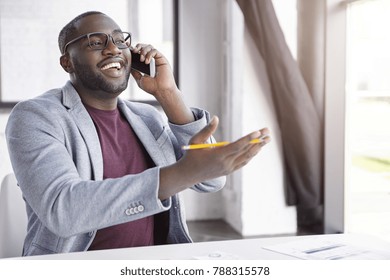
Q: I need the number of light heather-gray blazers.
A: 1